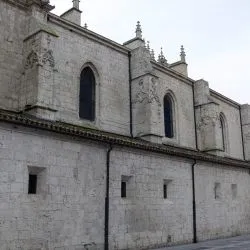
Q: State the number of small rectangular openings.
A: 5